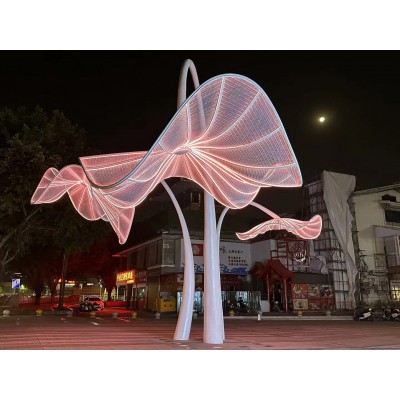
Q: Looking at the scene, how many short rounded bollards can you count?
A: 12